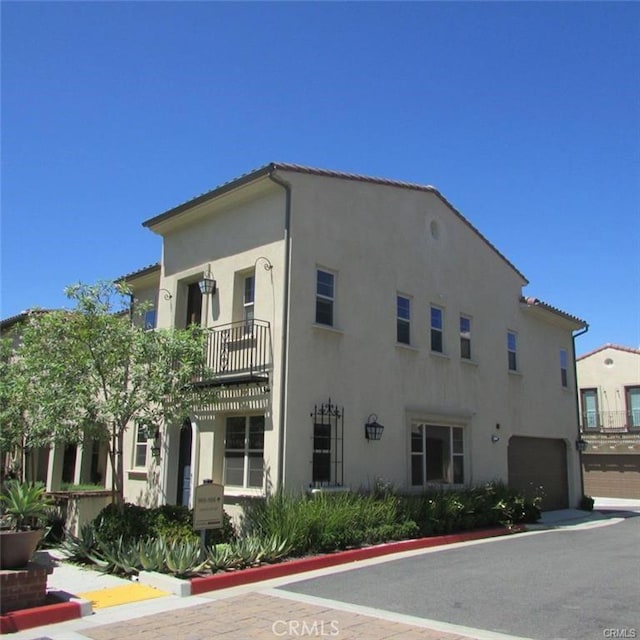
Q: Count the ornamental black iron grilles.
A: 1